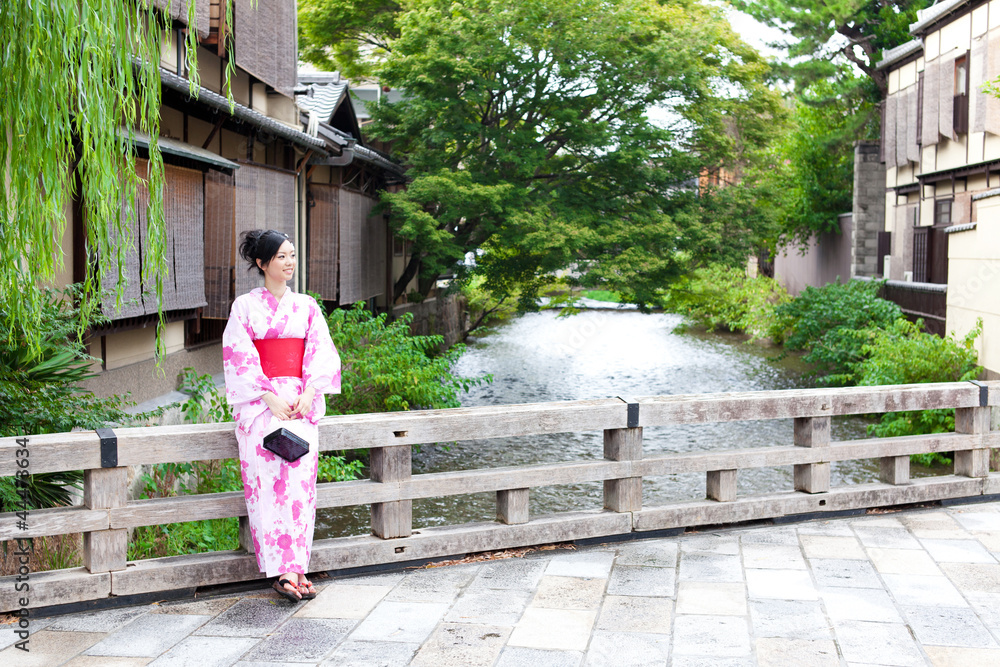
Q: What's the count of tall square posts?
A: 5